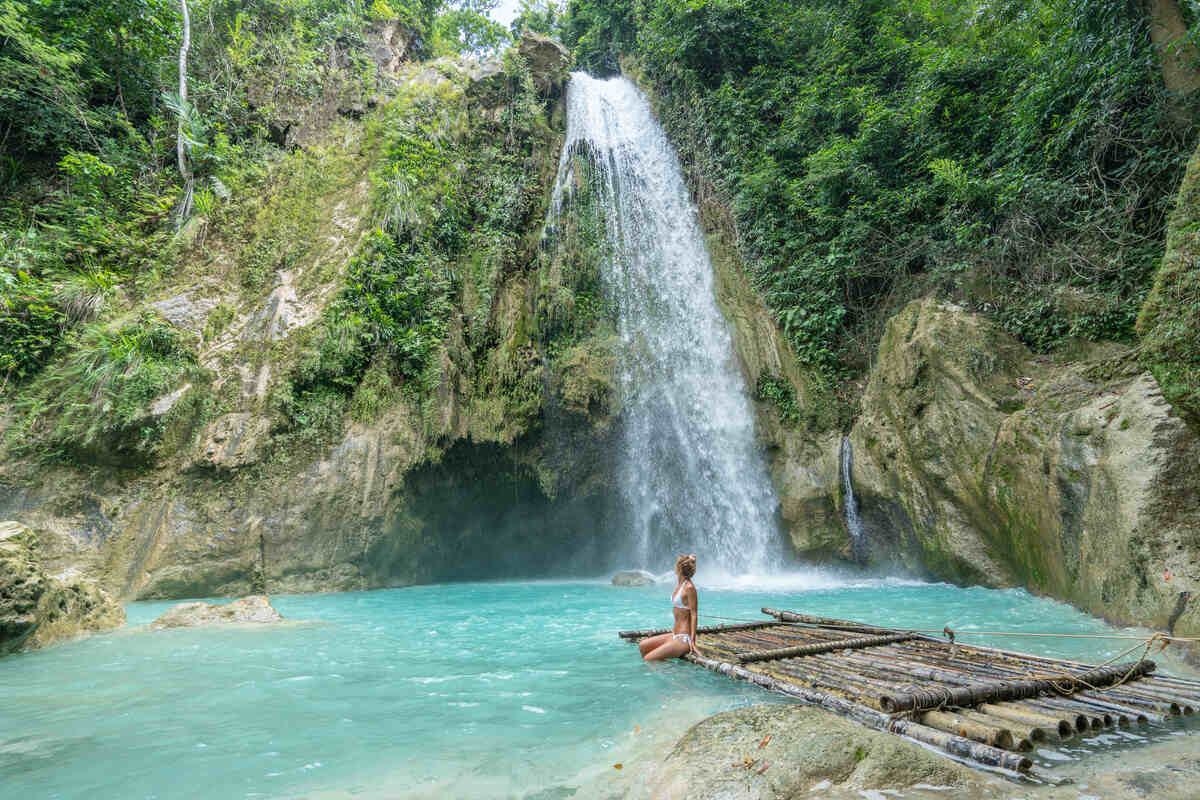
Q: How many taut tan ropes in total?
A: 1